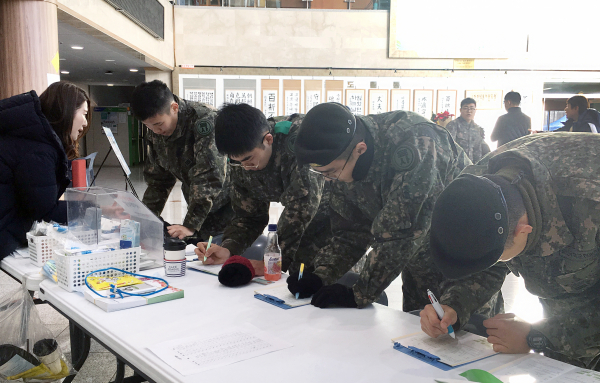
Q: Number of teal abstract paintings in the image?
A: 0